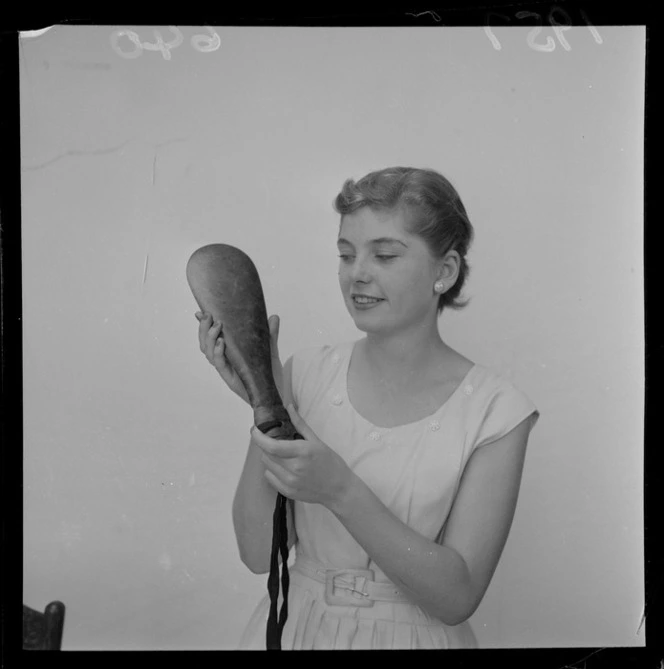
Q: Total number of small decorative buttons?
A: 5